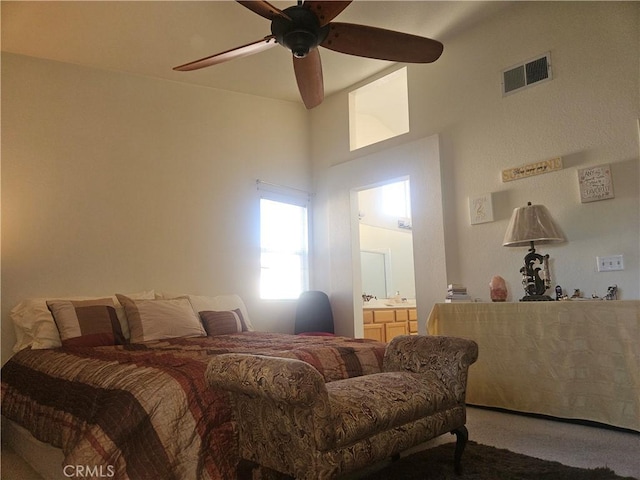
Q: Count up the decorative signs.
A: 3